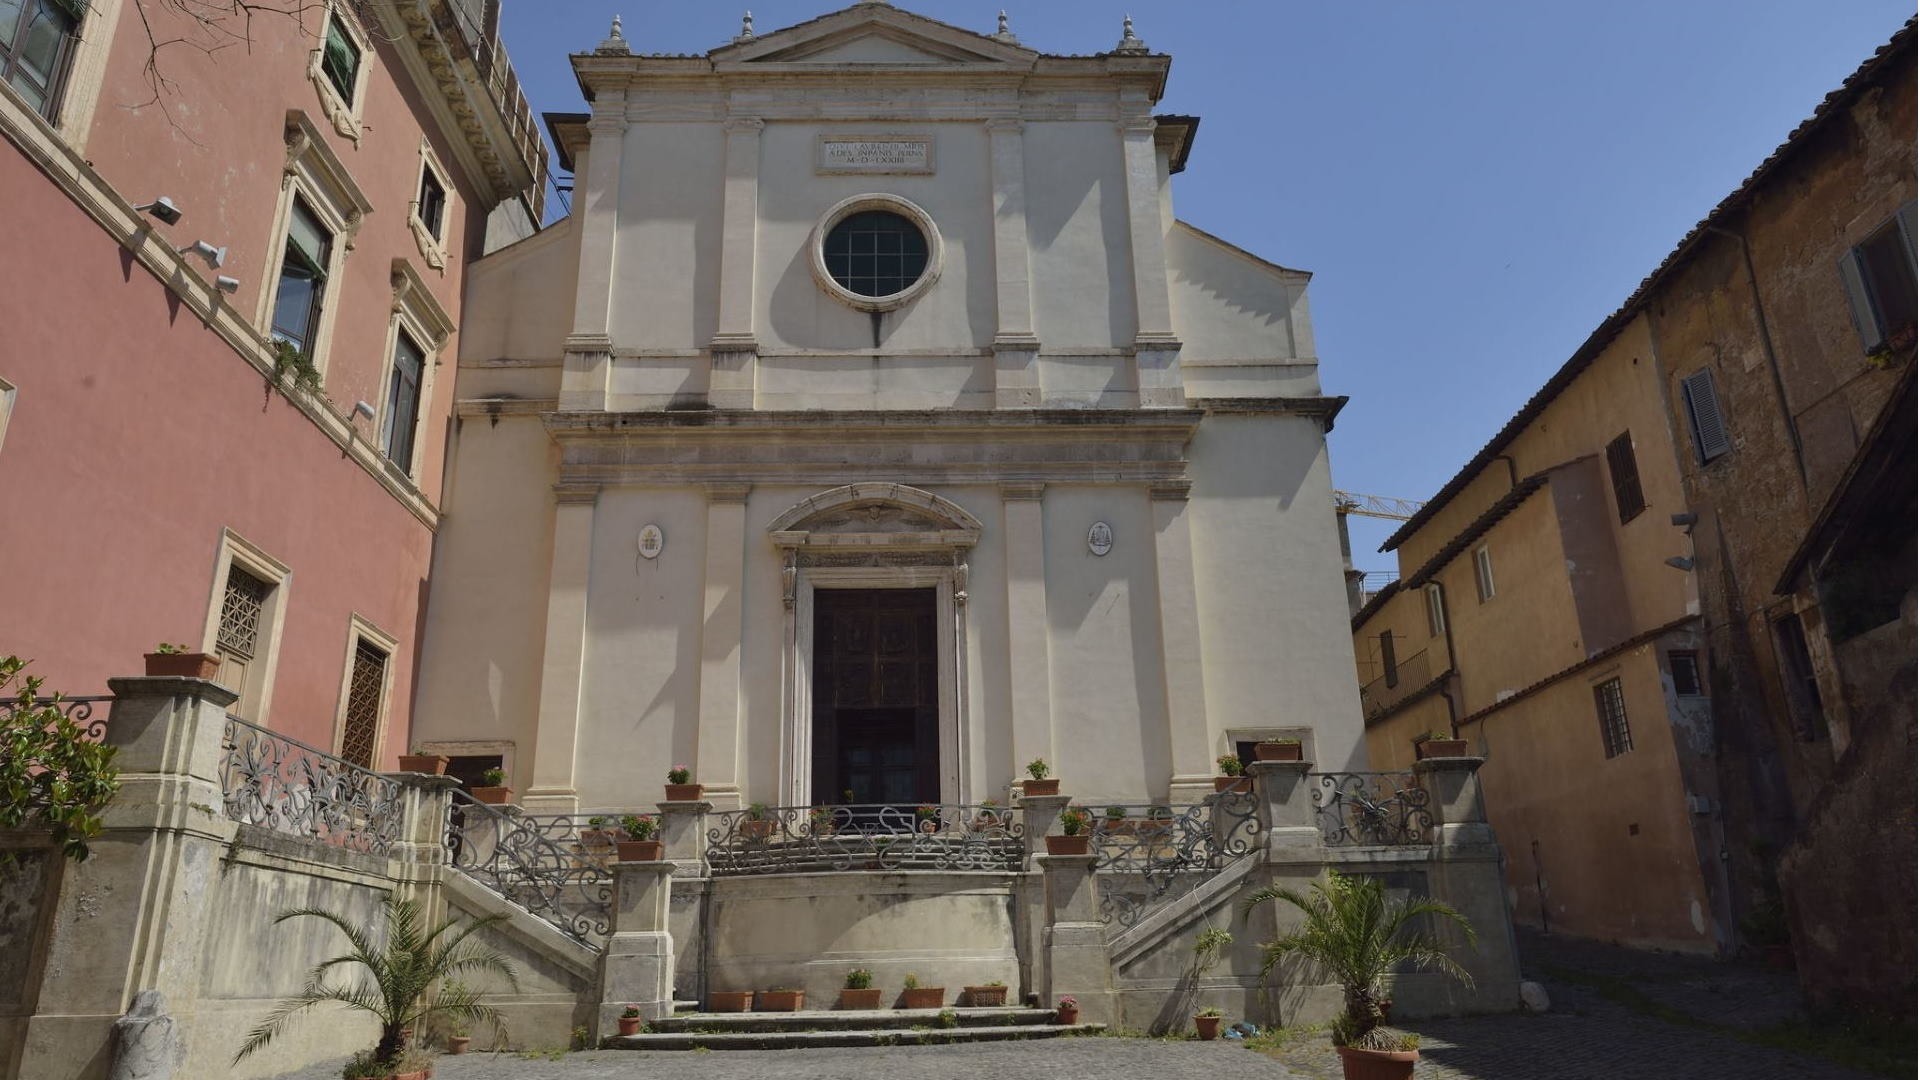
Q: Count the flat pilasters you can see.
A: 8